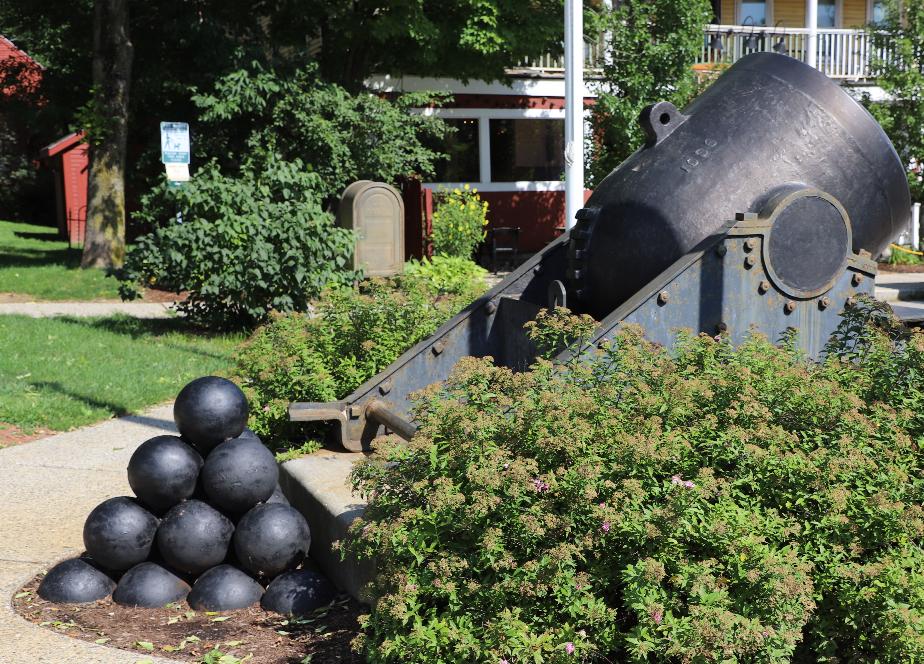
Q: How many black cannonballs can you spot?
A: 12